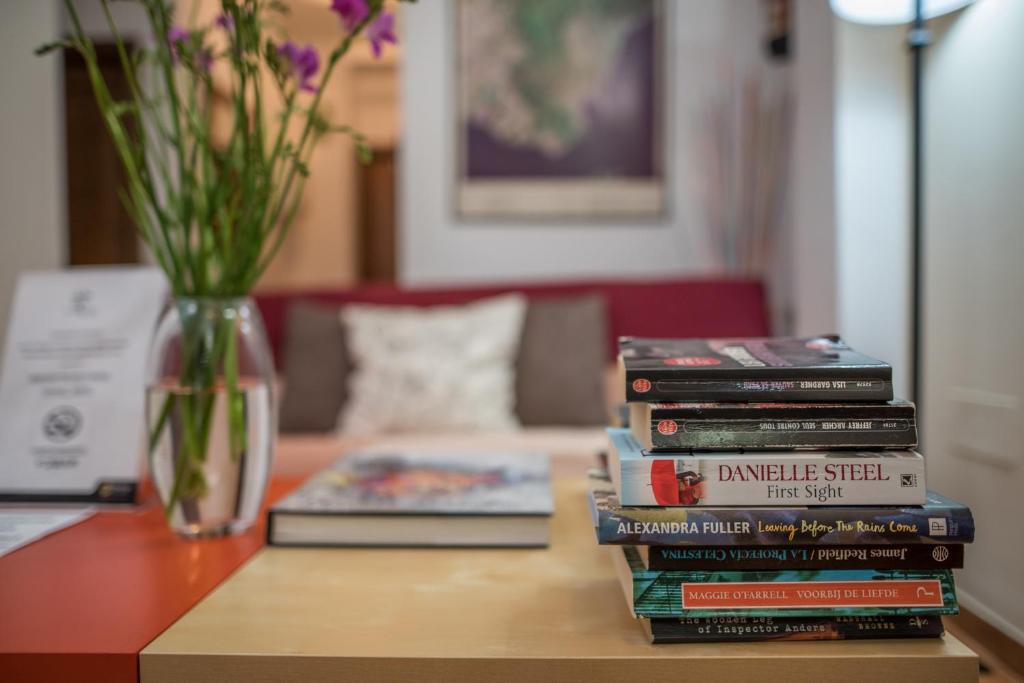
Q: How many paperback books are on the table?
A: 7